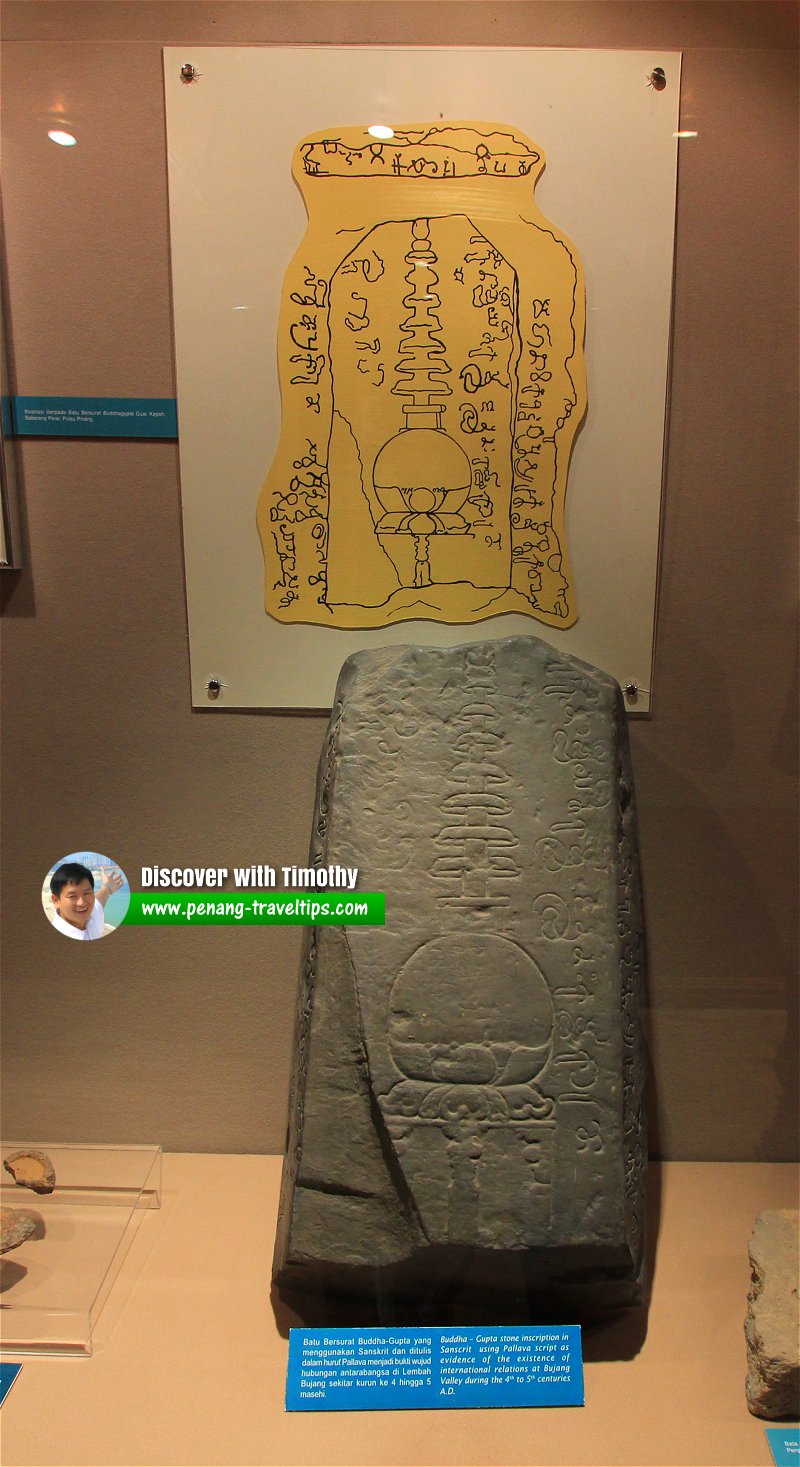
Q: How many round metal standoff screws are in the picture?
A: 4